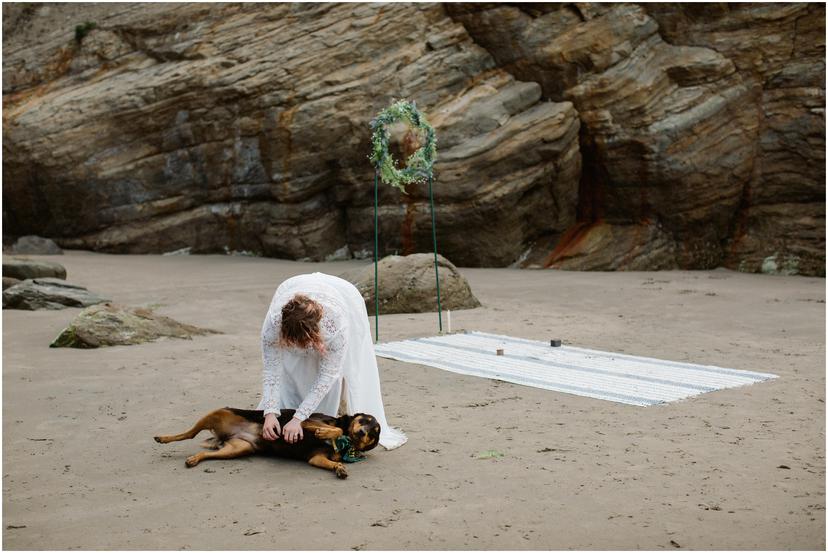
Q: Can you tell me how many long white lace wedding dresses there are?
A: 1